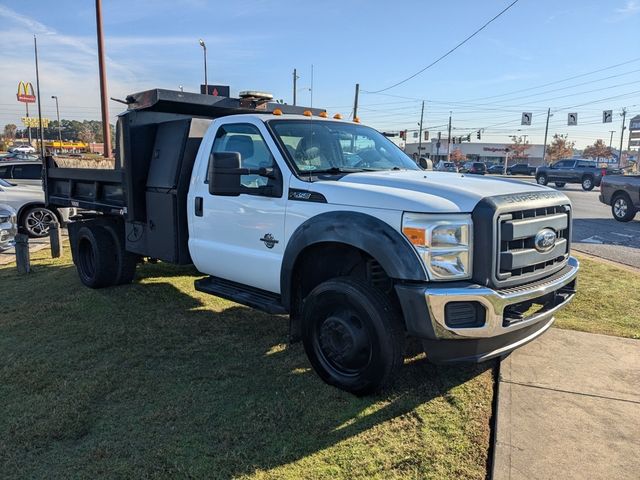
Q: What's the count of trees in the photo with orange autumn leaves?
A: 4